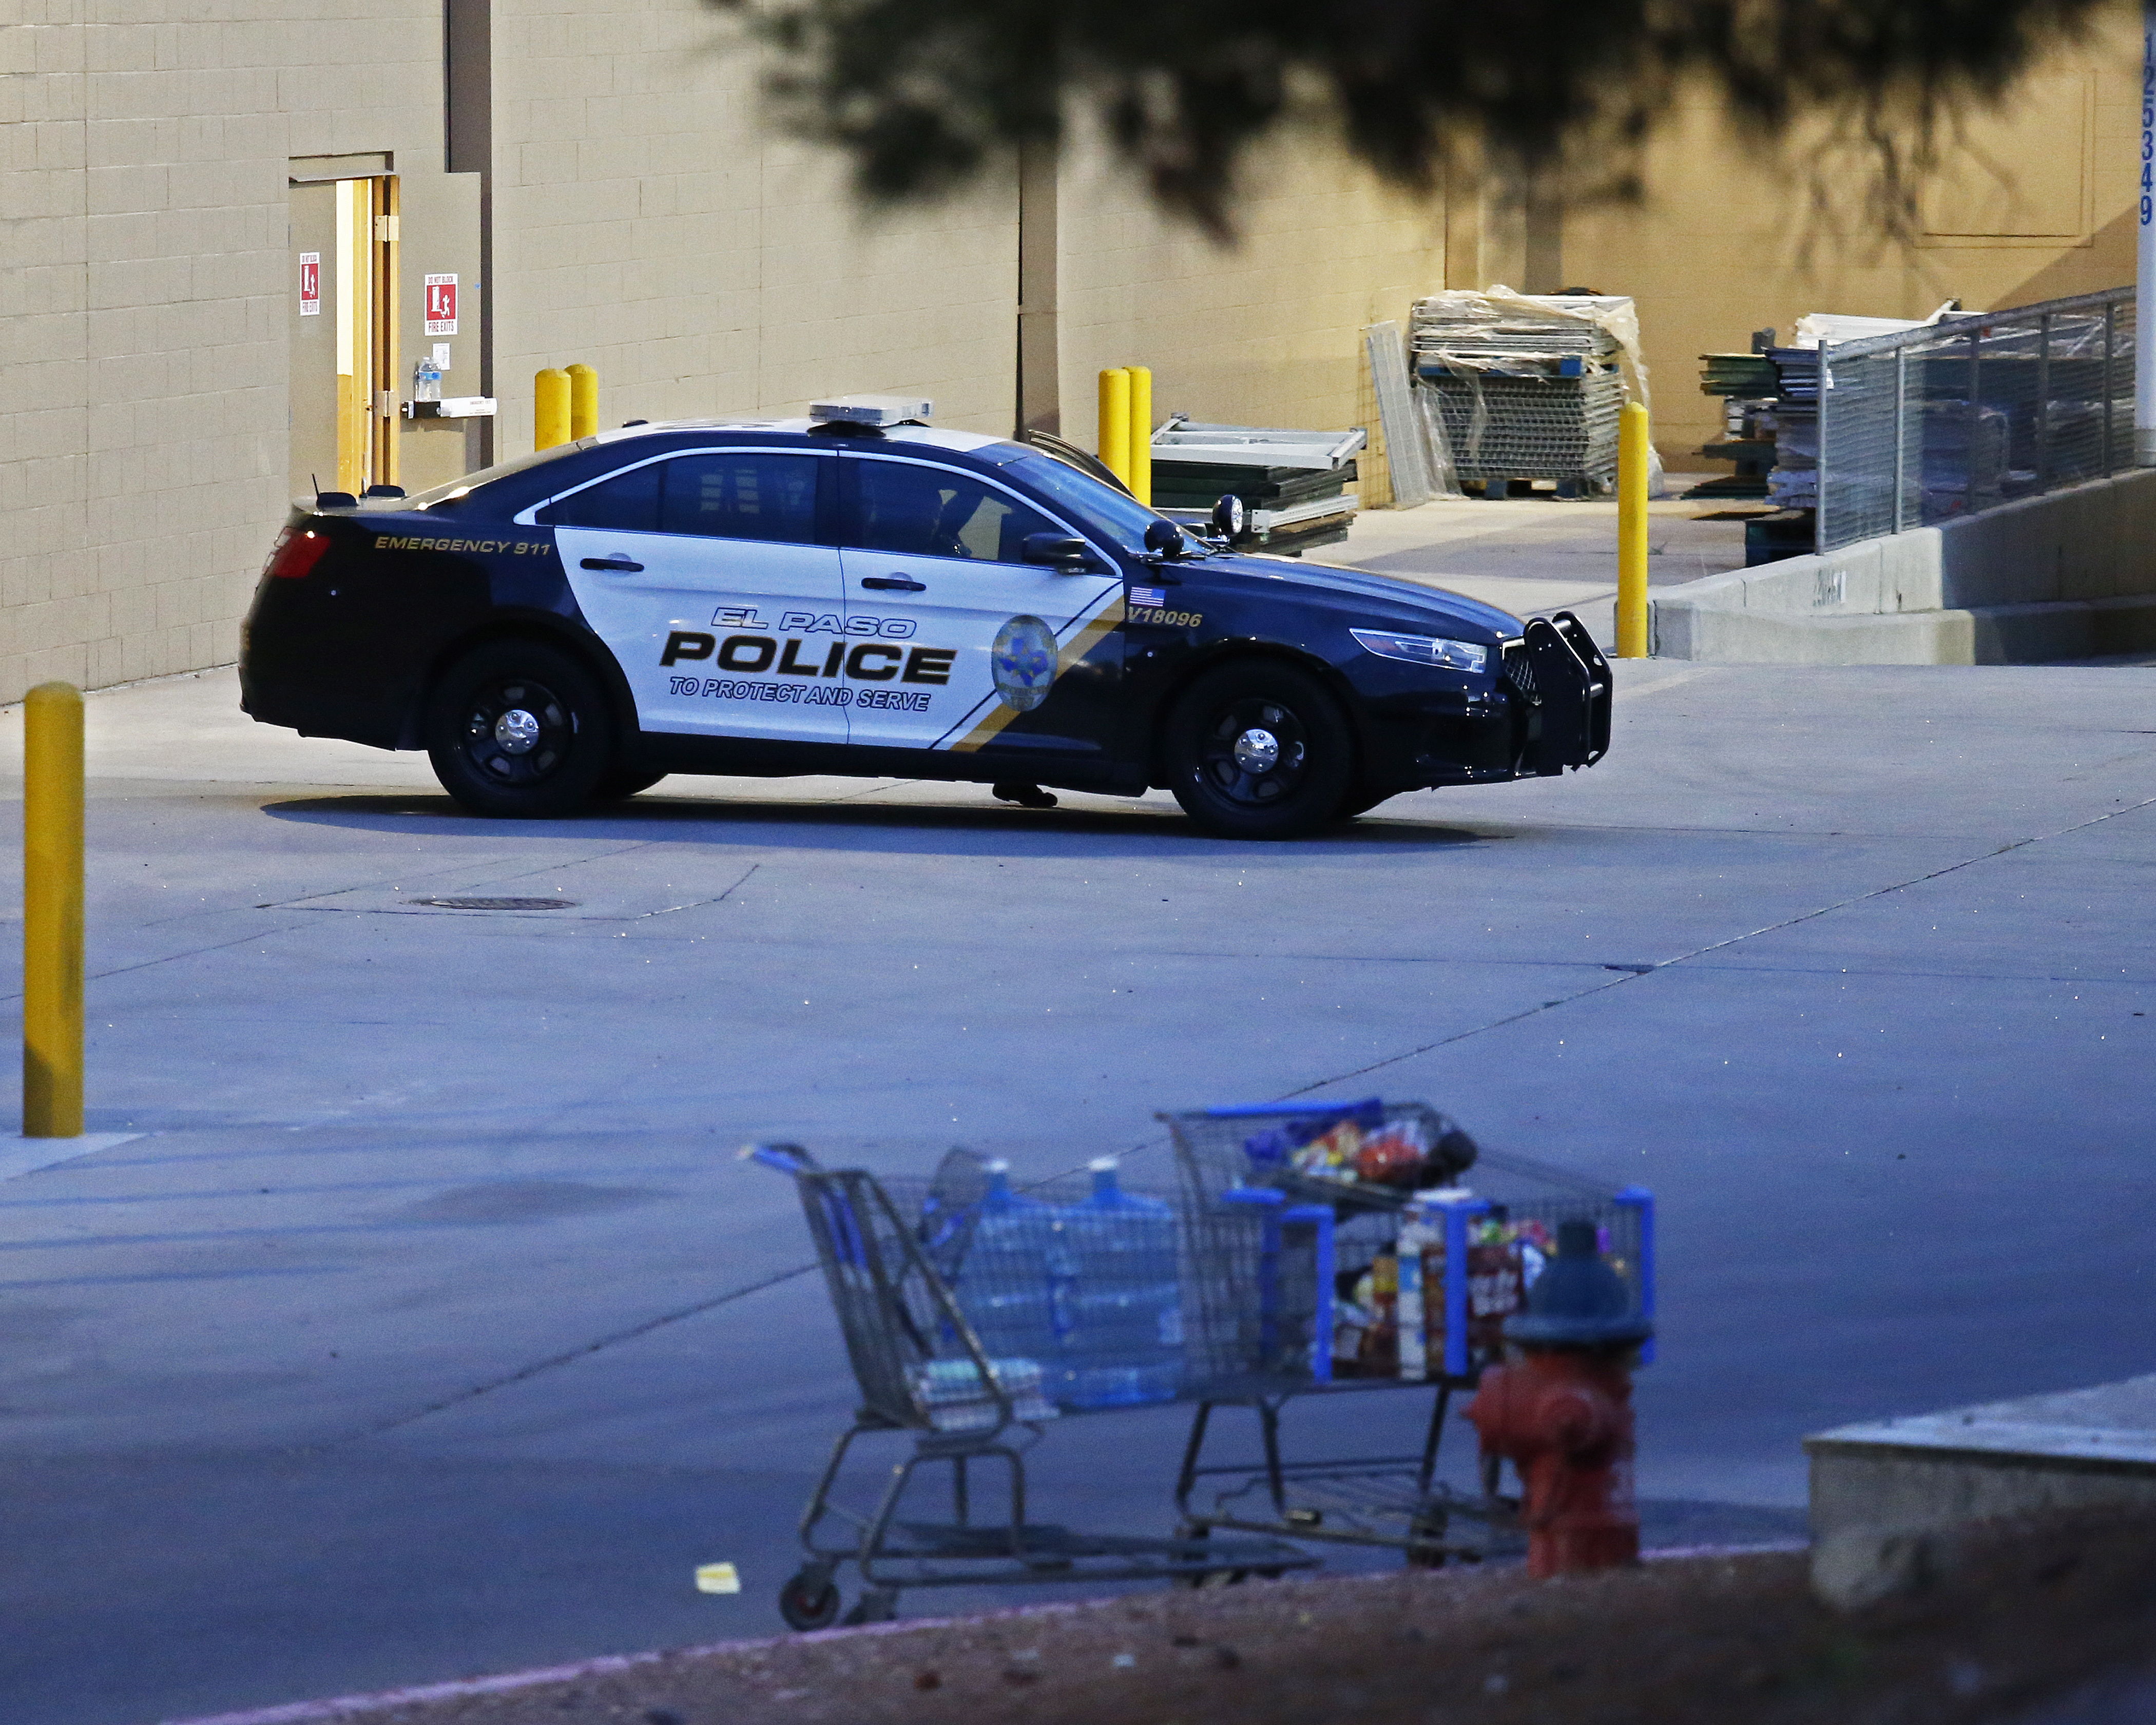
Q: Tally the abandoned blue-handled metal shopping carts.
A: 2